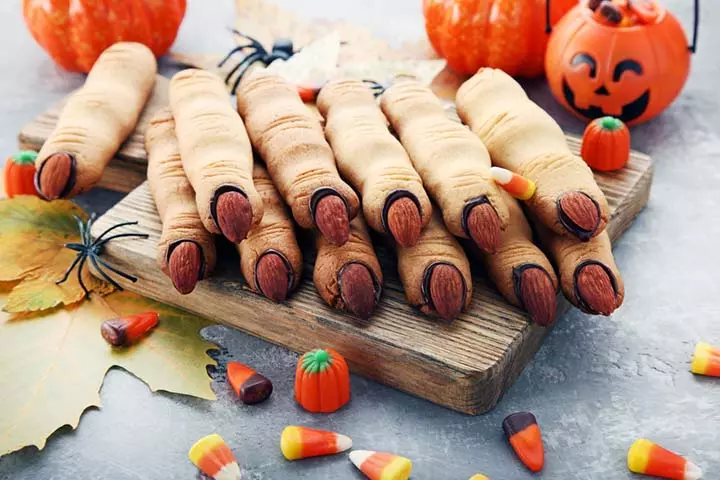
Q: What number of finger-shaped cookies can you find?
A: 12